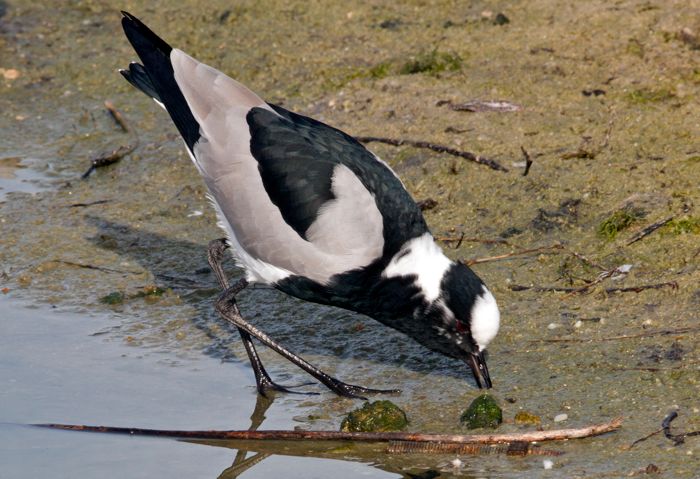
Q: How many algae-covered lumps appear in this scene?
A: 2